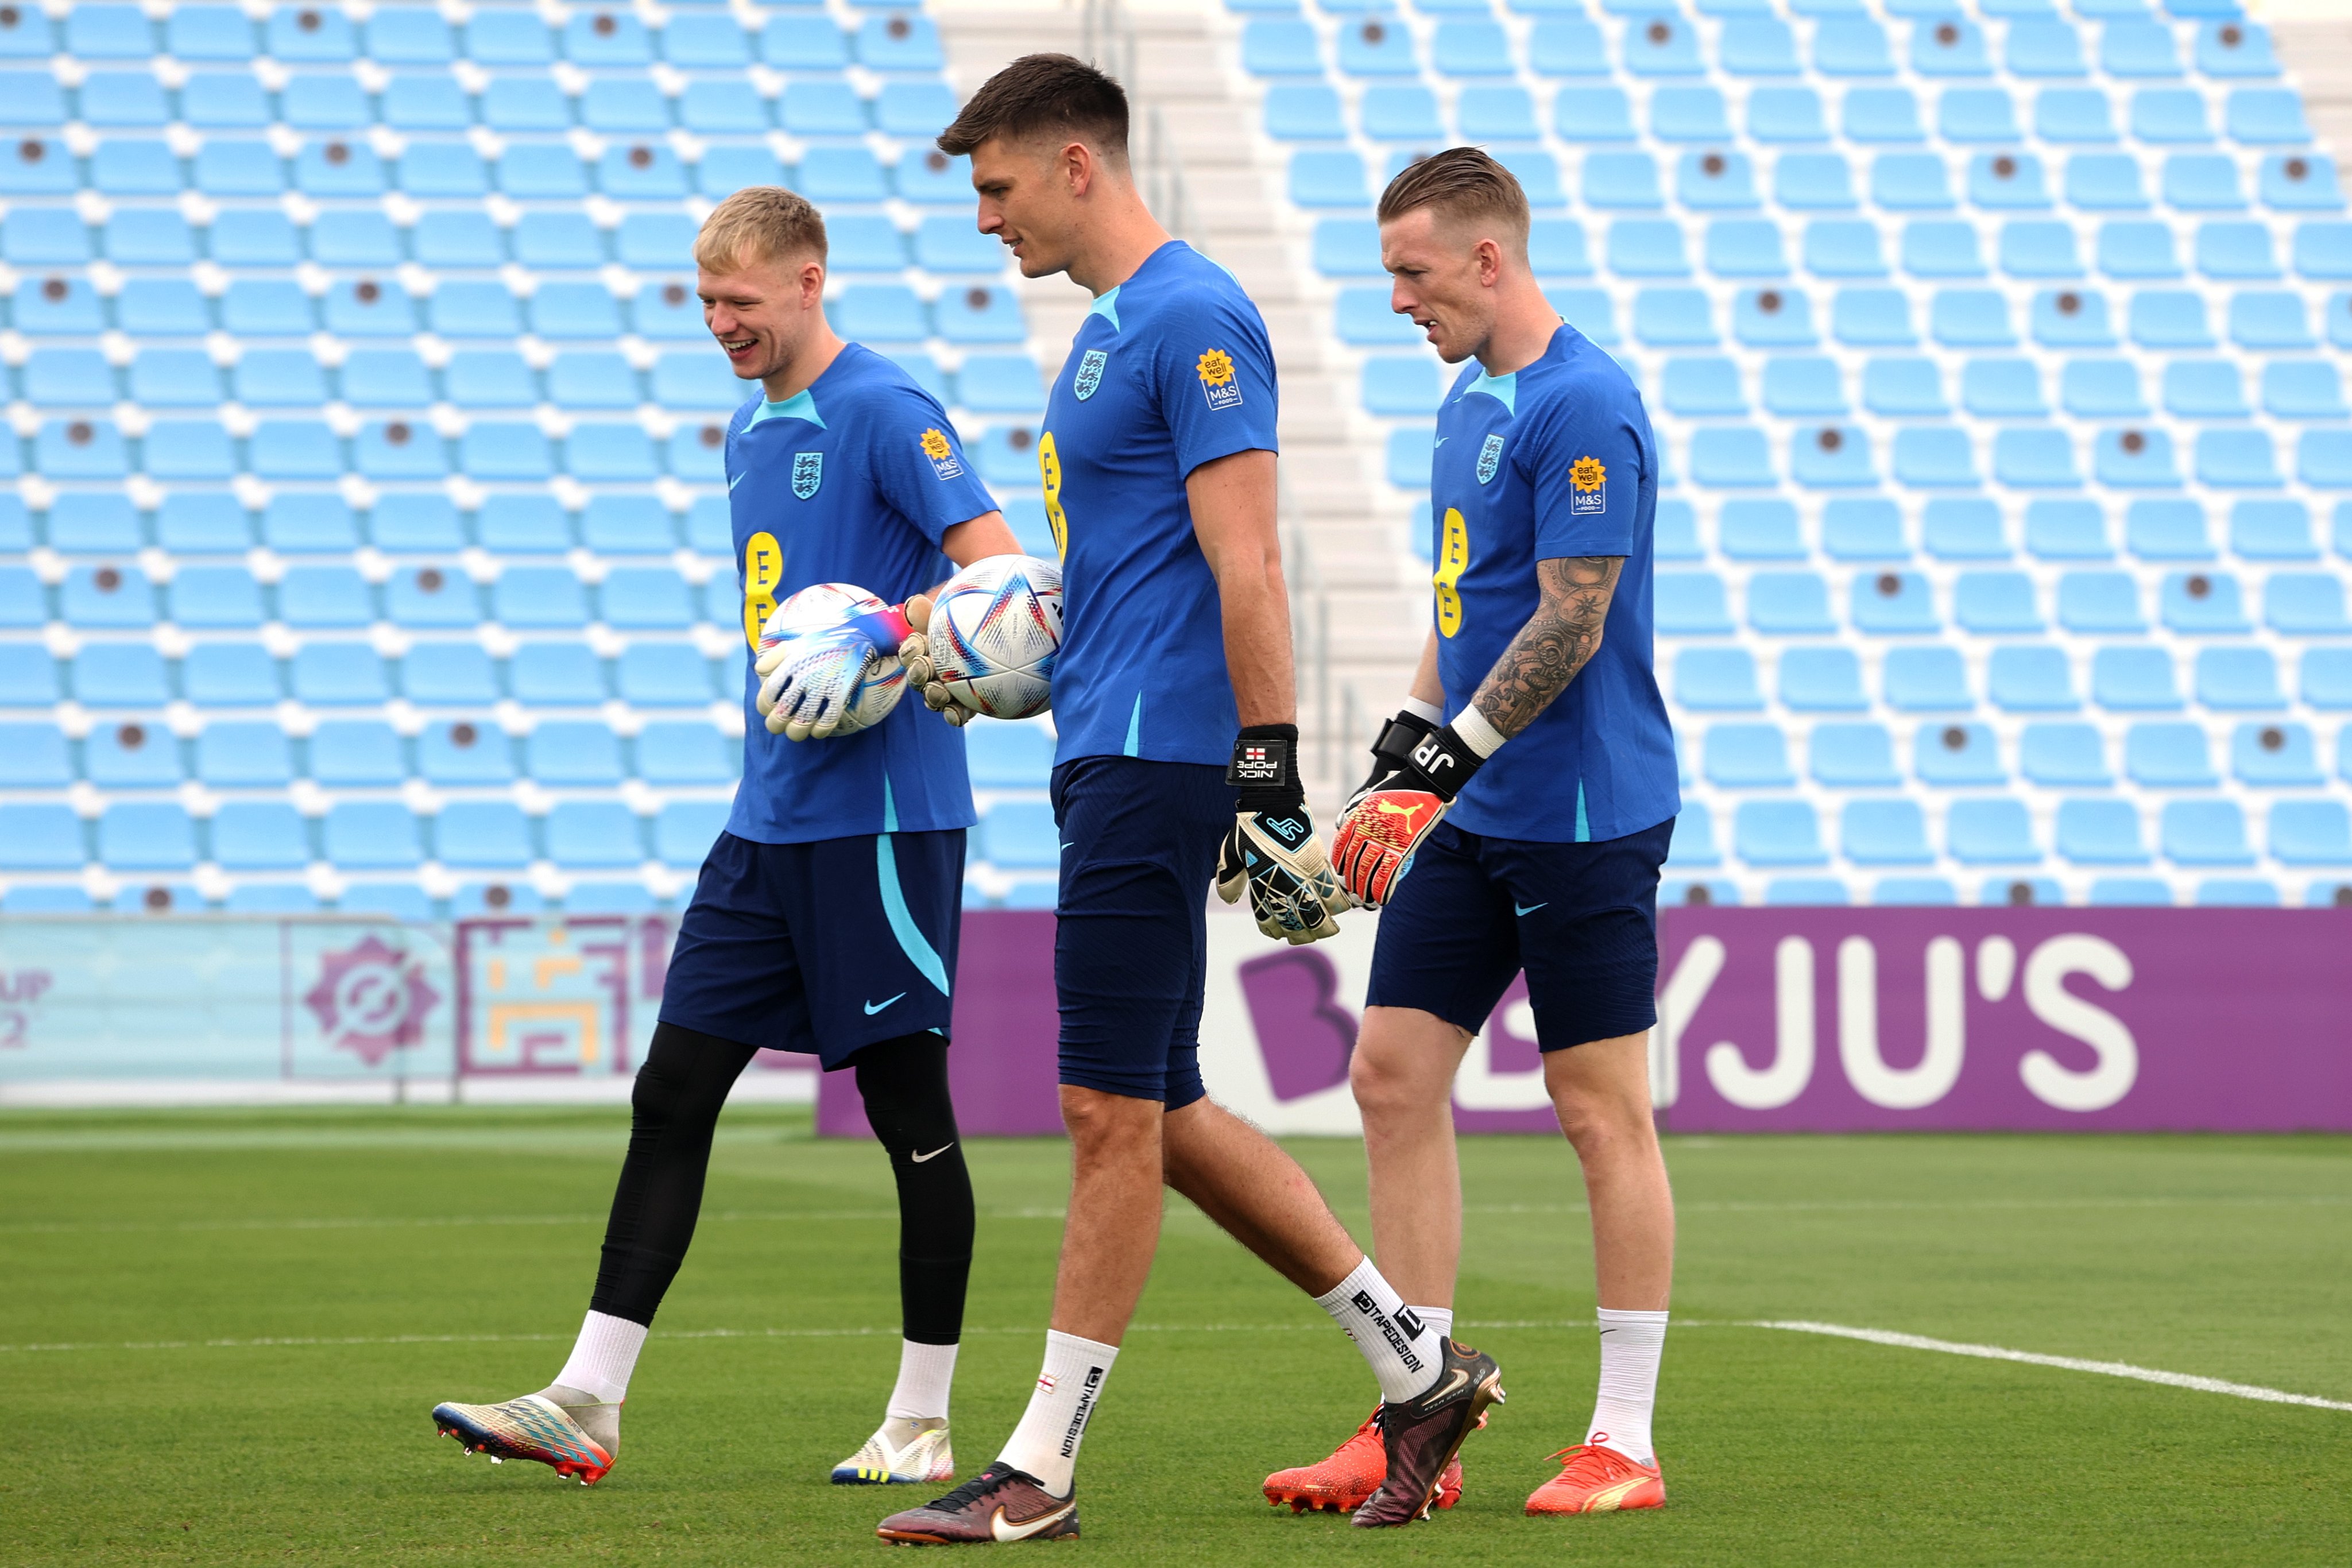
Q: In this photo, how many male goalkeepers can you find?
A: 3